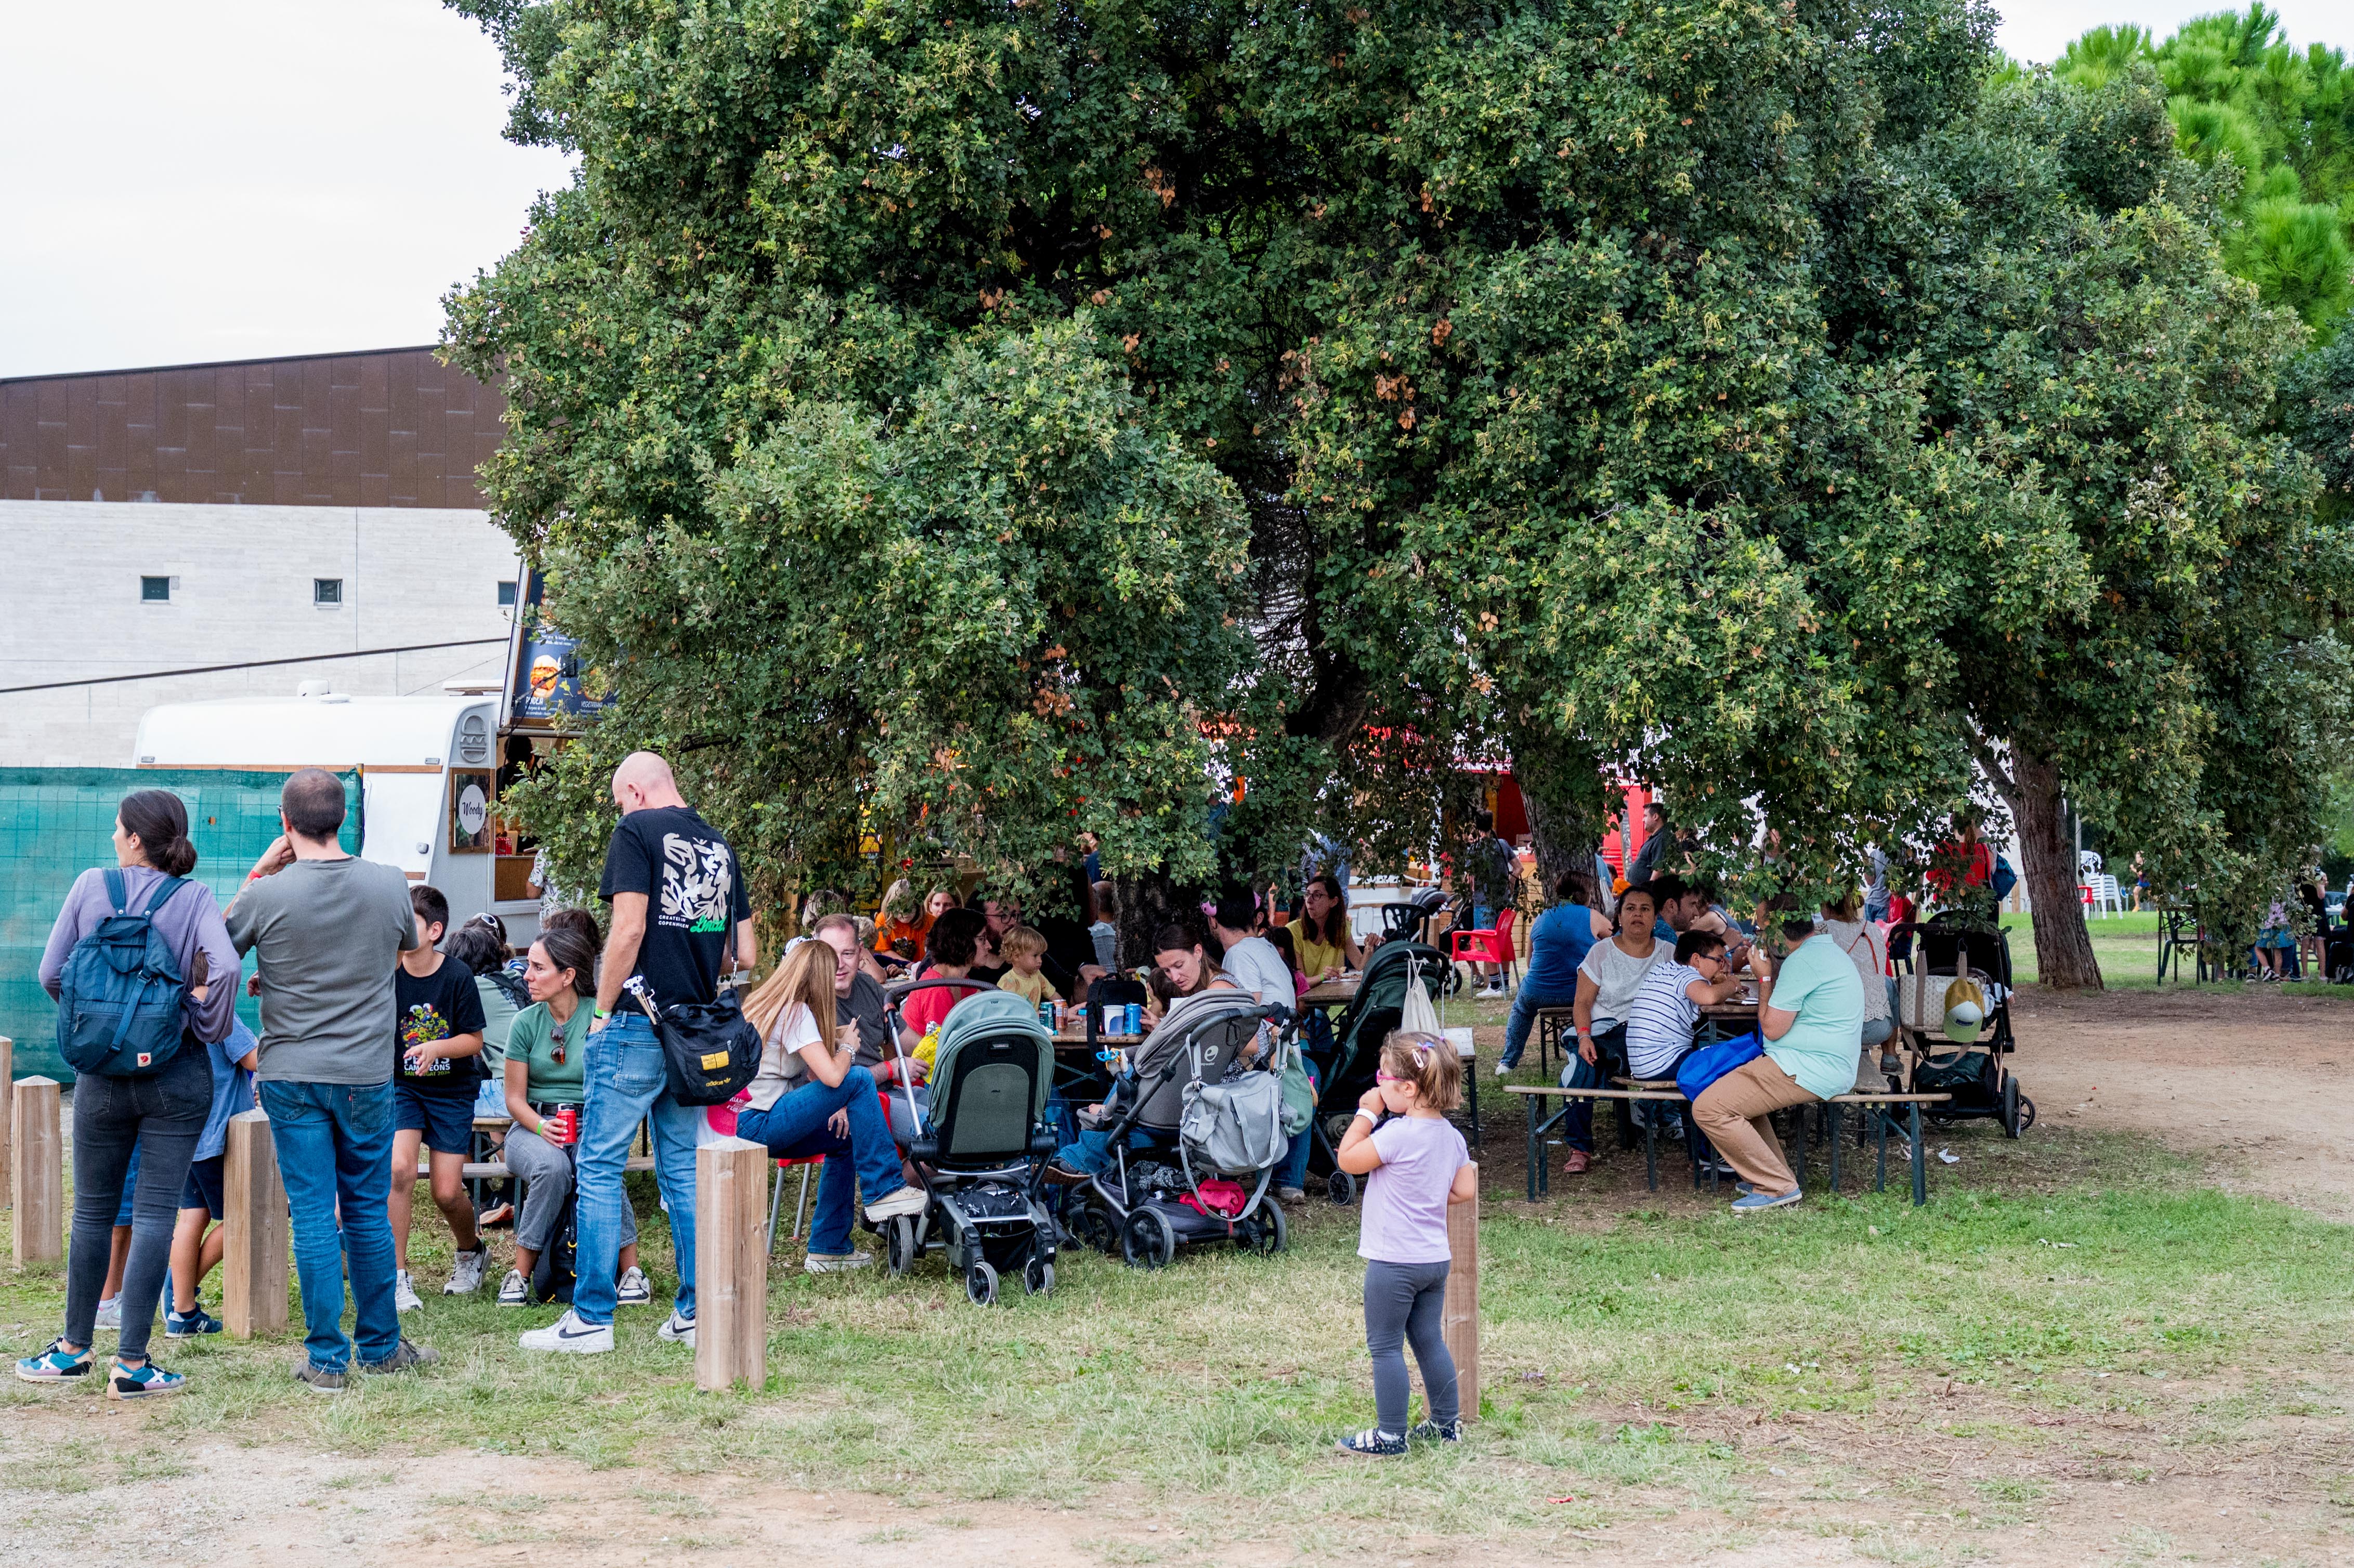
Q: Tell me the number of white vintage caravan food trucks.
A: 1